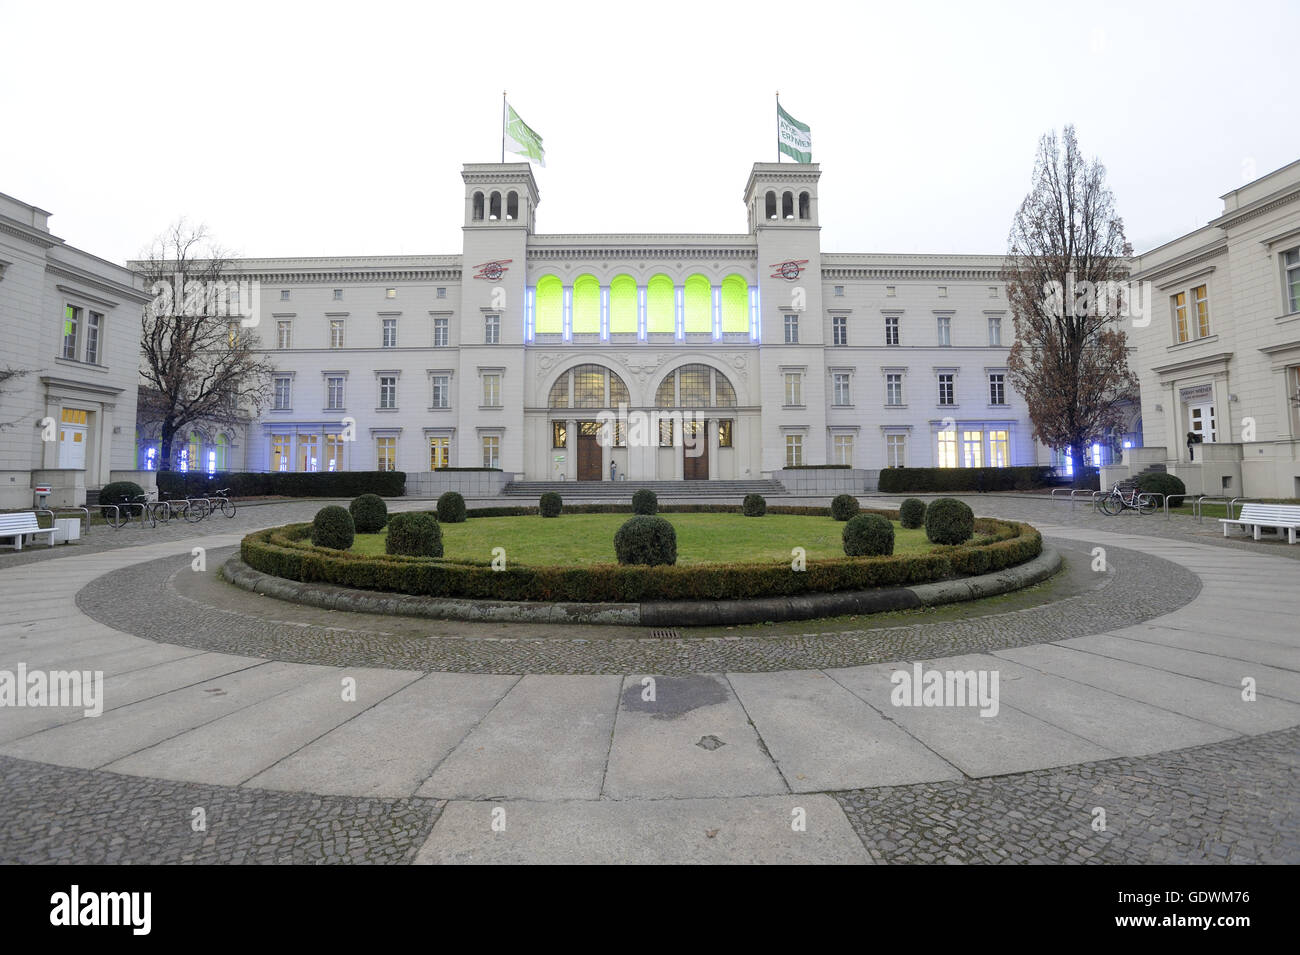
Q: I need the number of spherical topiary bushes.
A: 14